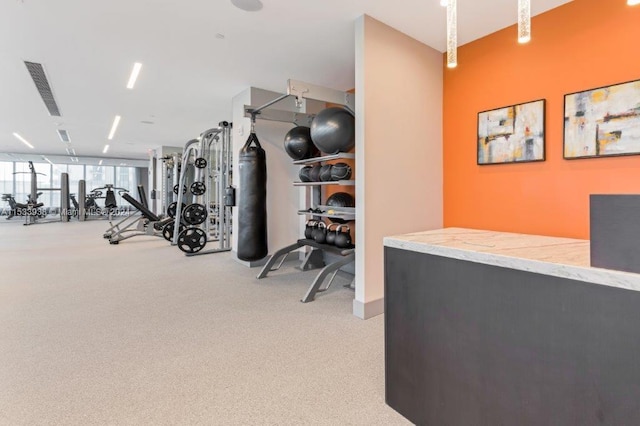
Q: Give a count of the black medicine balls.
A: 4